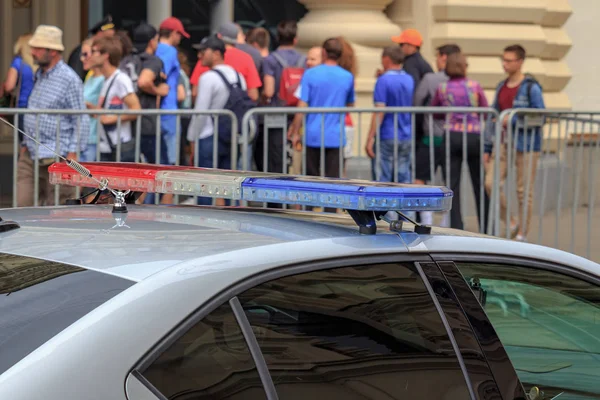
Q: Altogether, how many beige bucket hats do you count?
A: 1